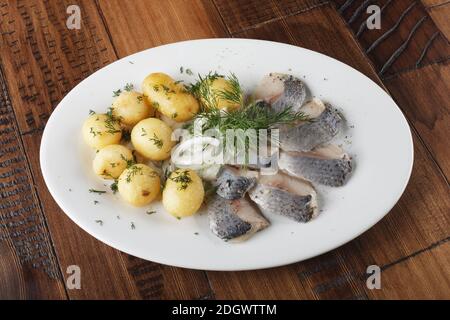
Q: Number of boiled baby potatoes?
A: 9